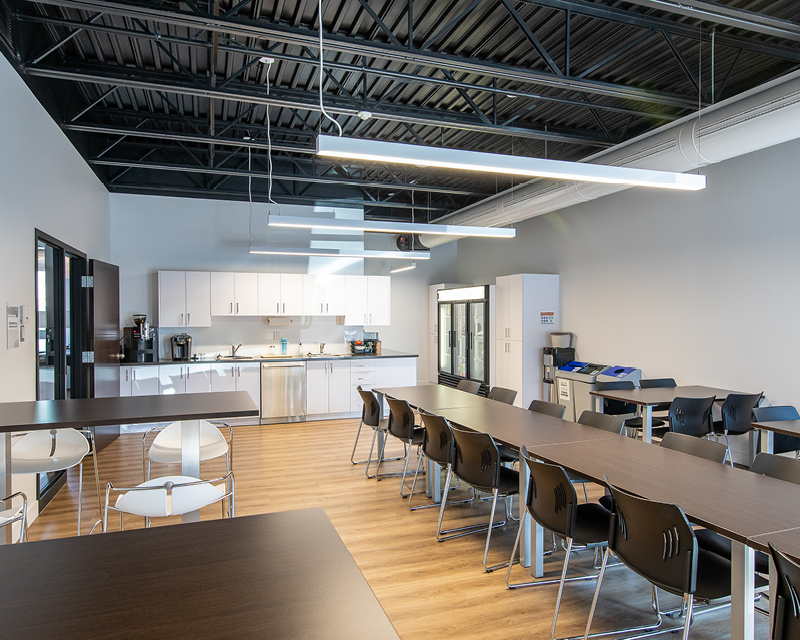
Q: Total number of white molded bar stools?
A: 4